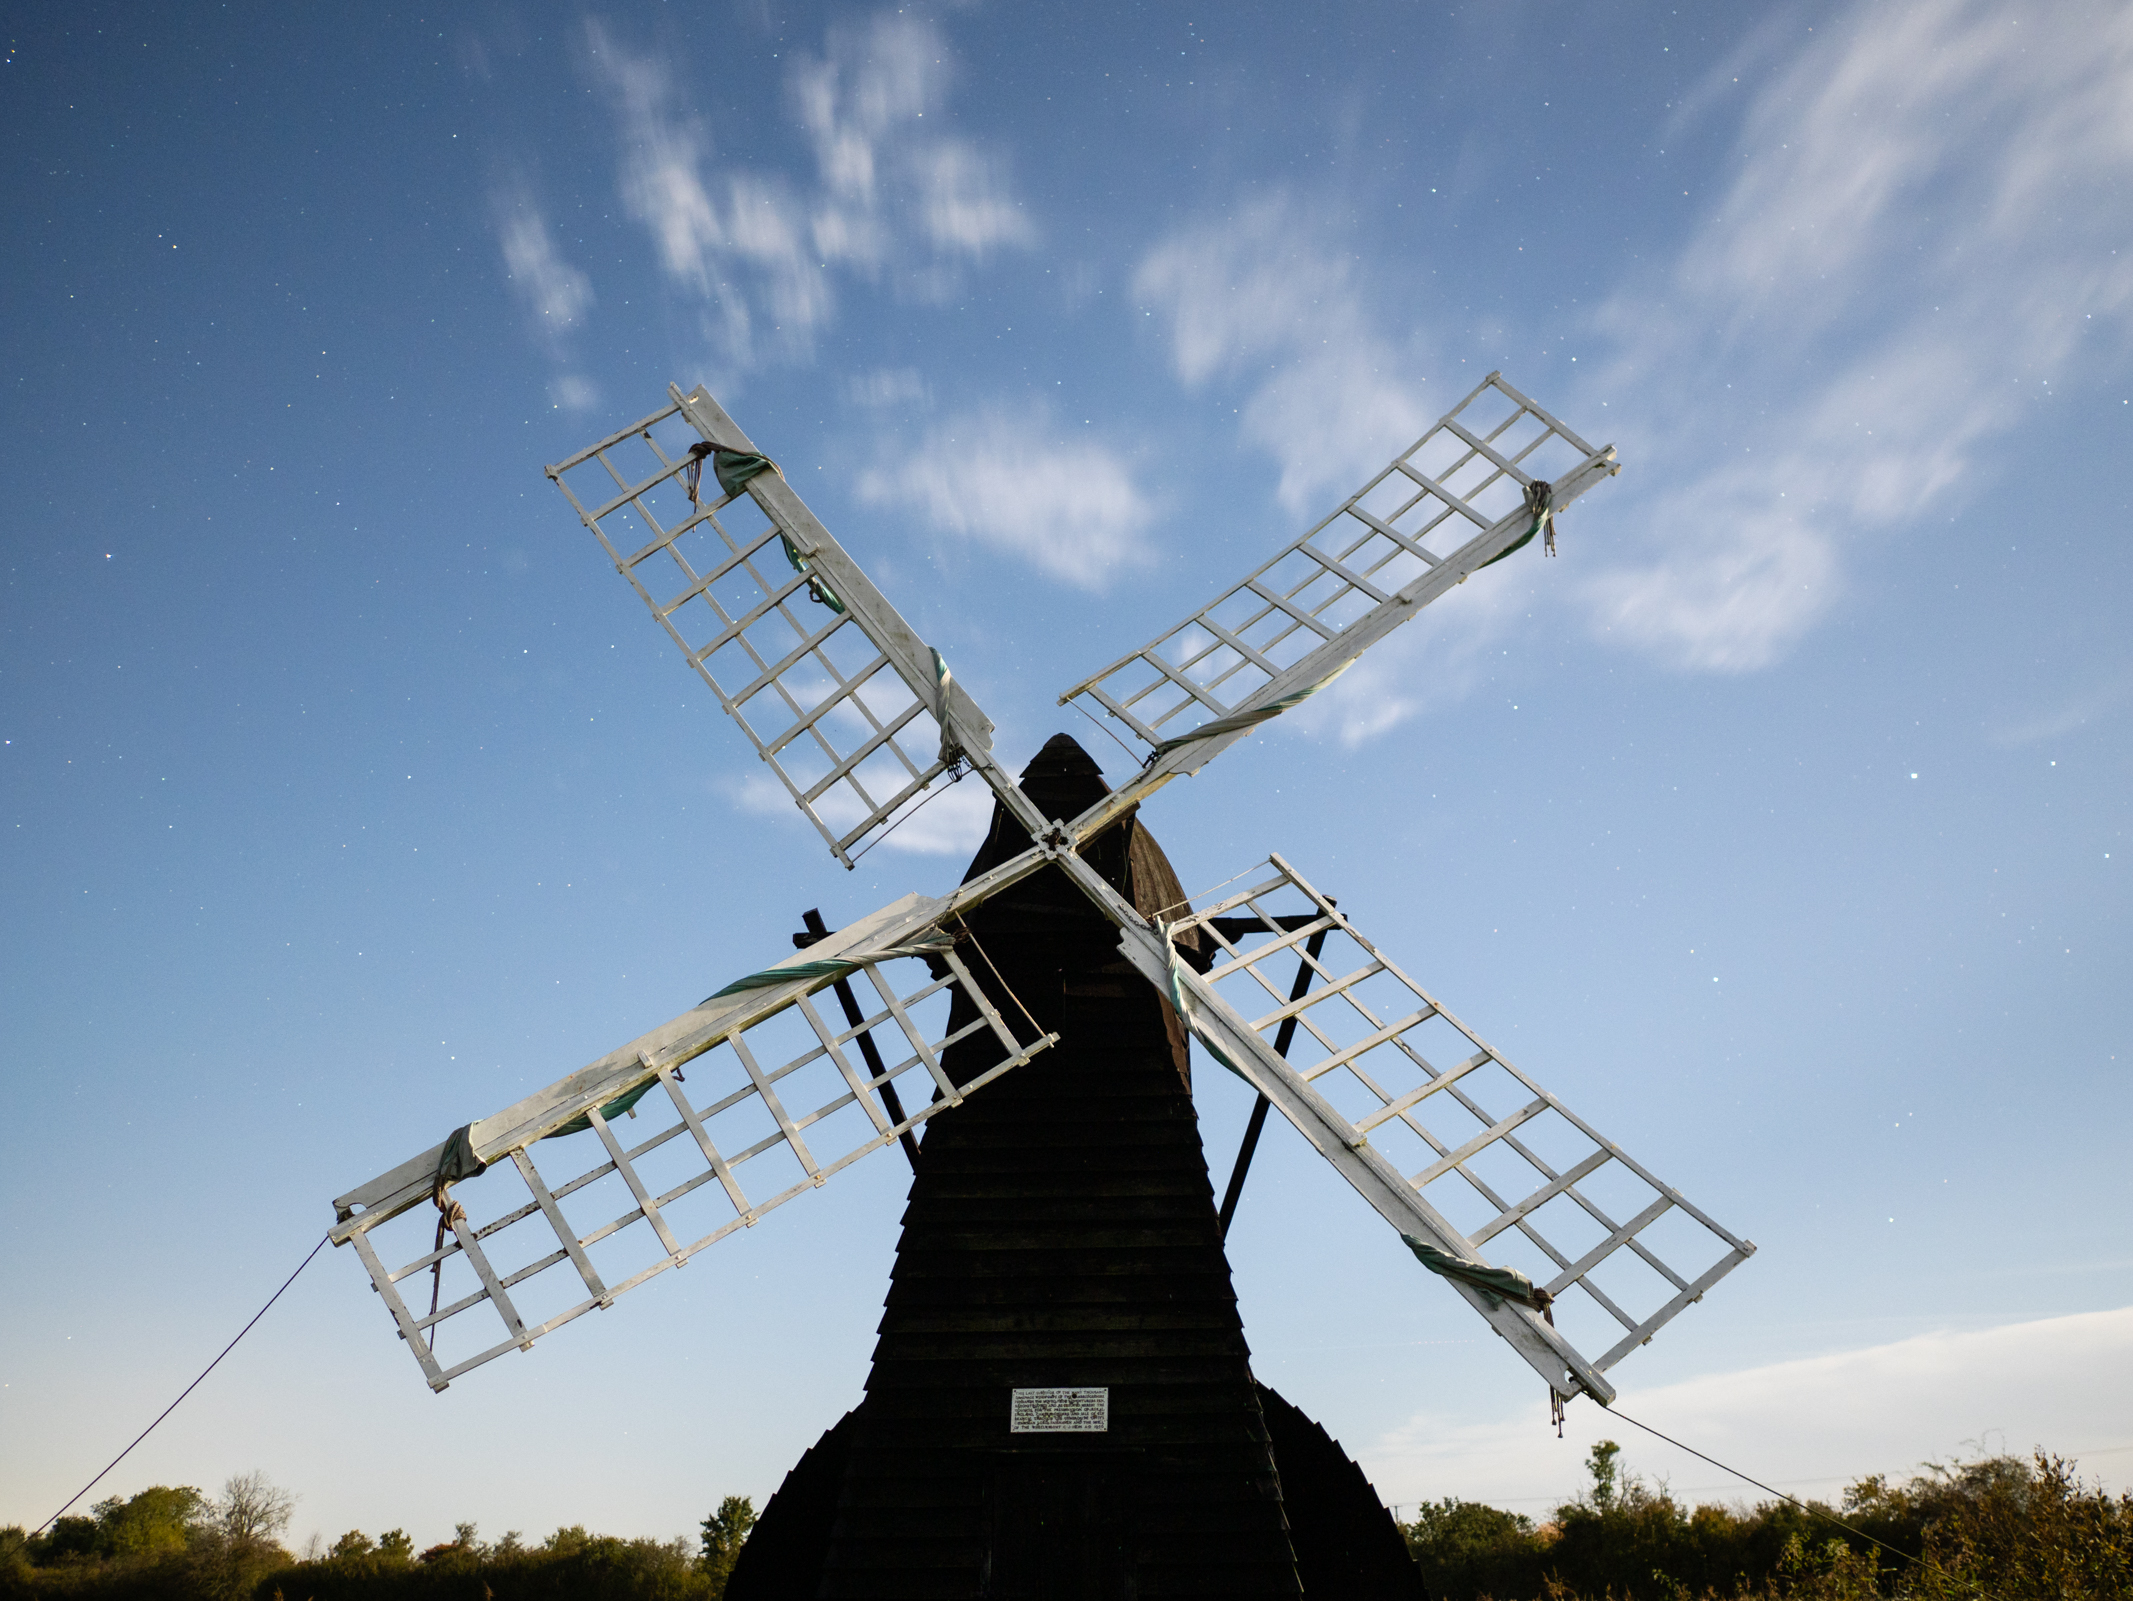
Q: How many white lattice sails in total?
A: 4